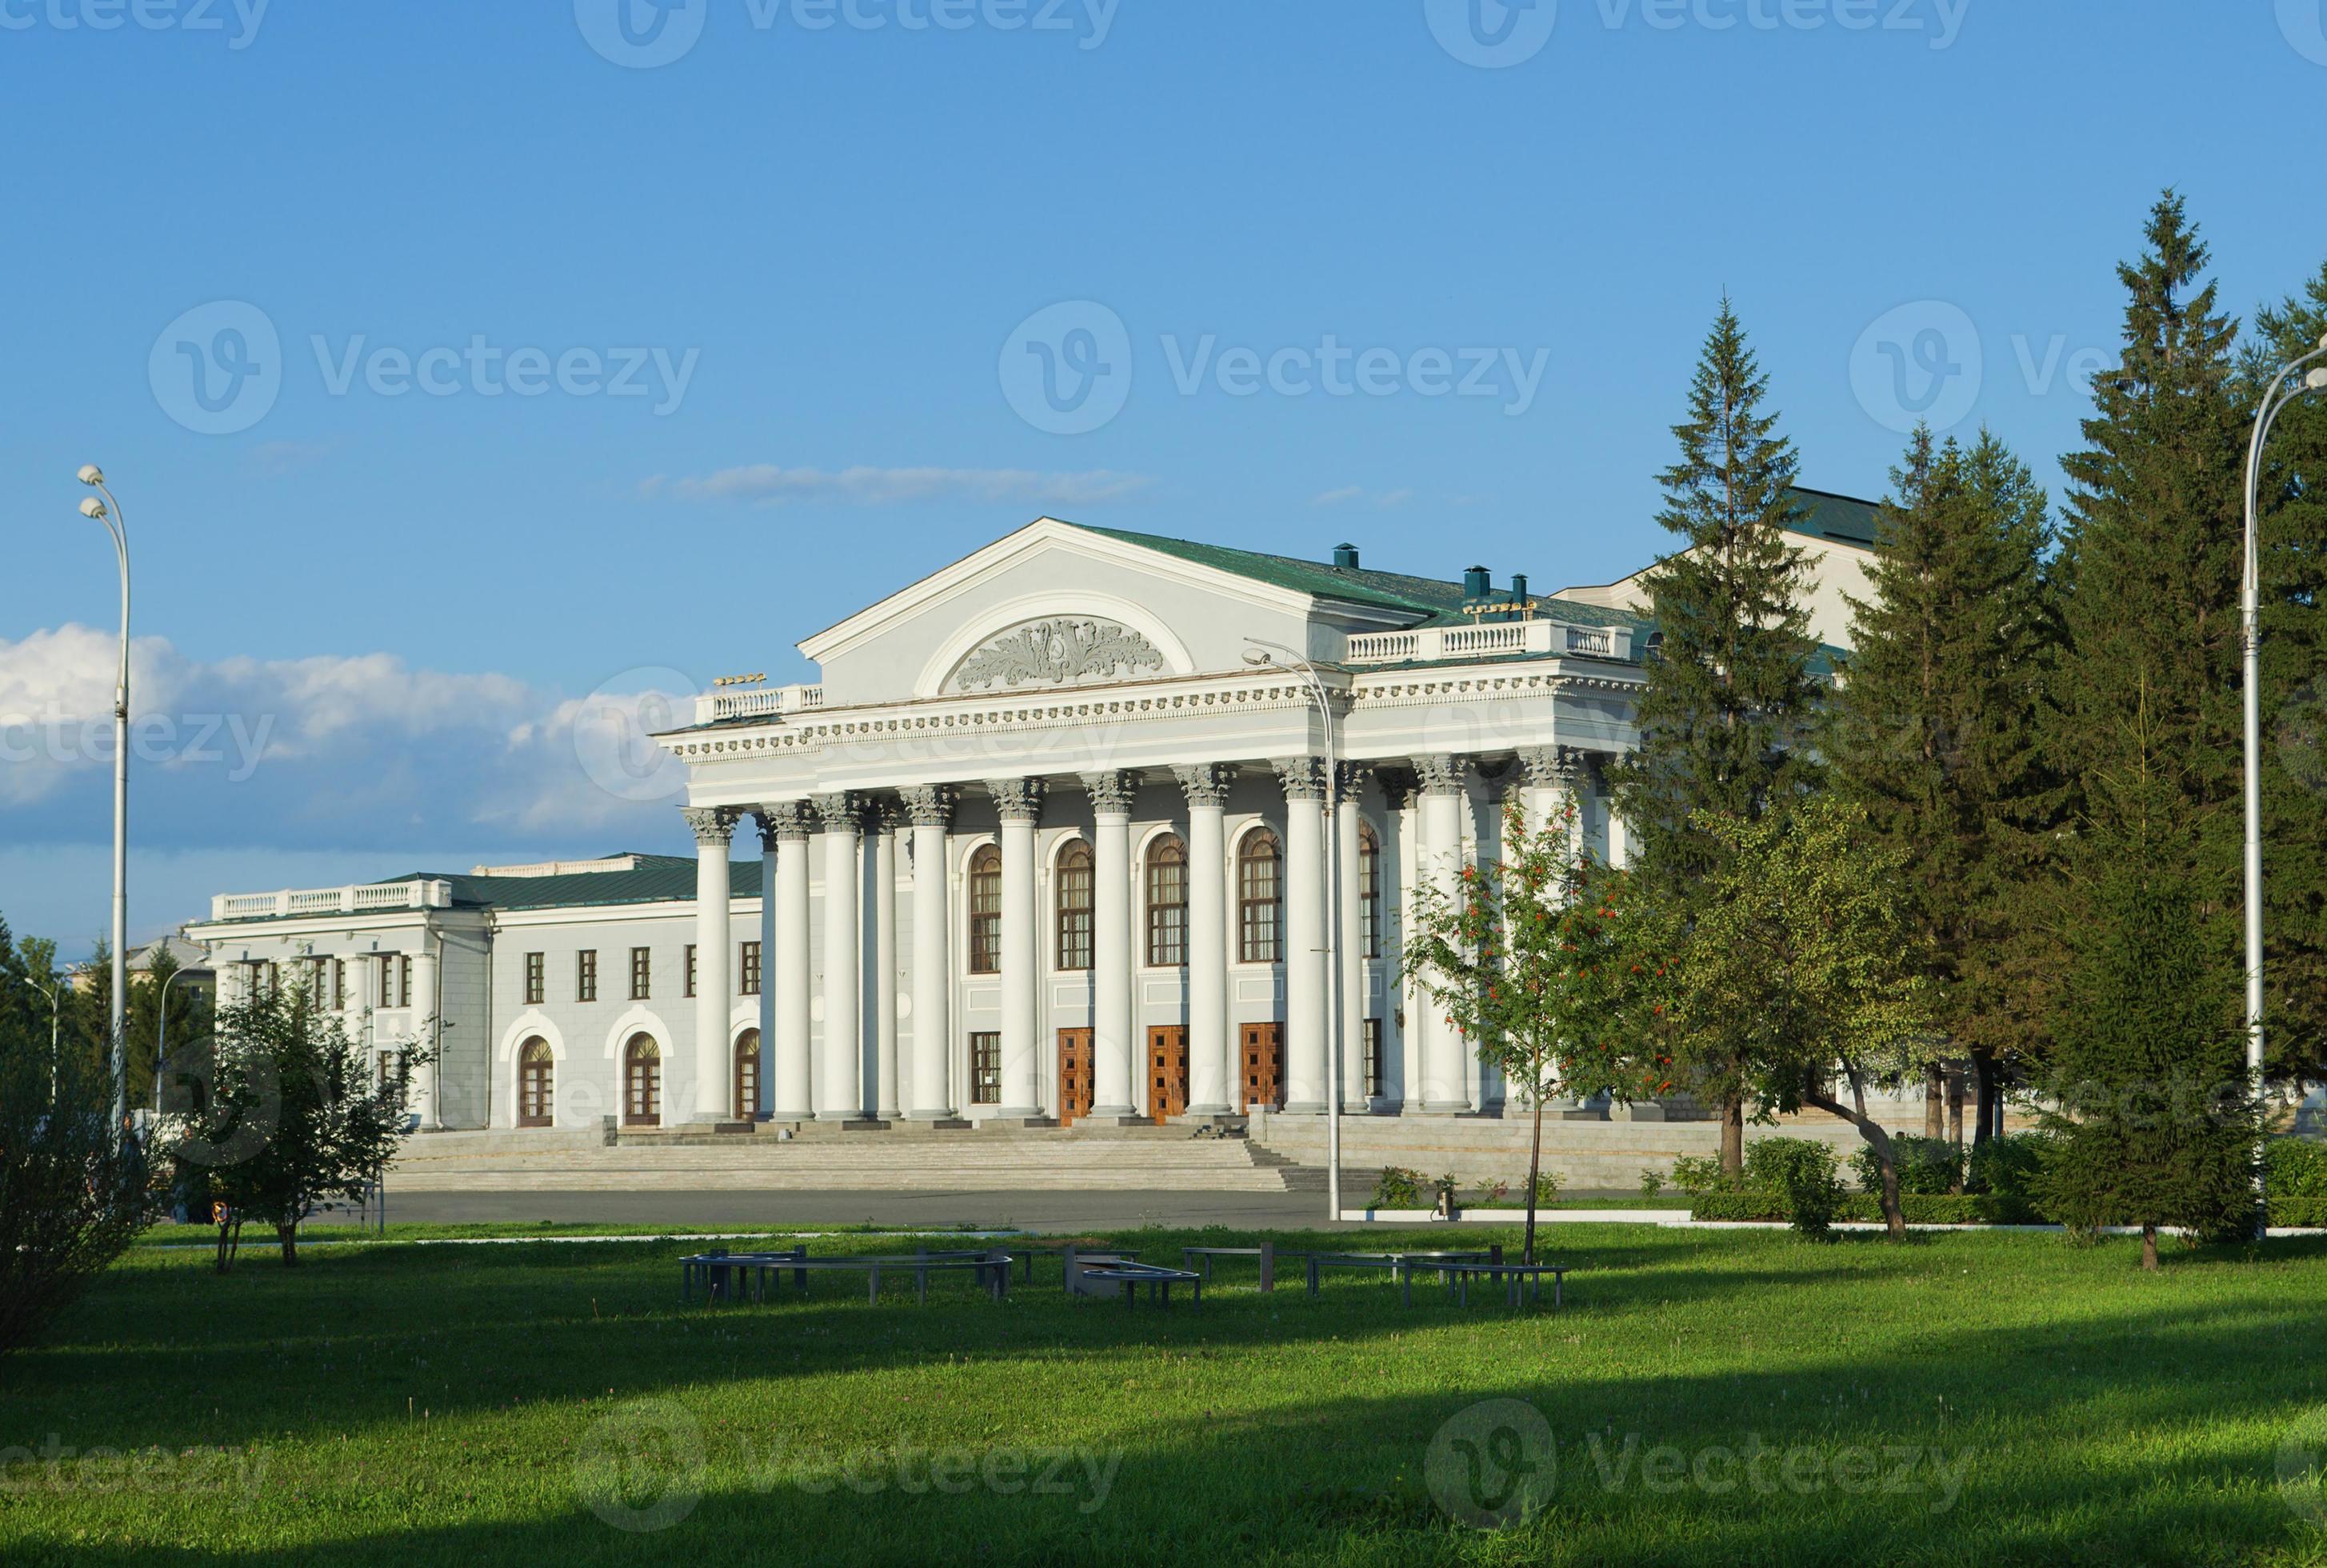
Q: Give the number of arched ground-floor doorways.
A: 3